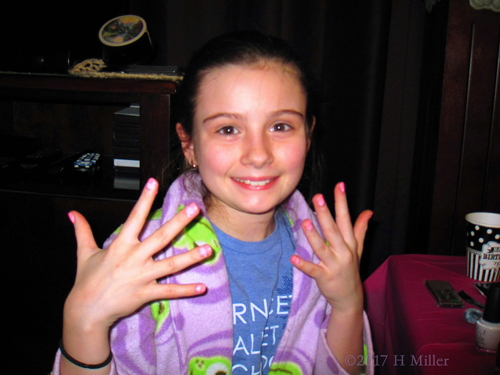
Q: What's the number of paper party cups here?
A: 1